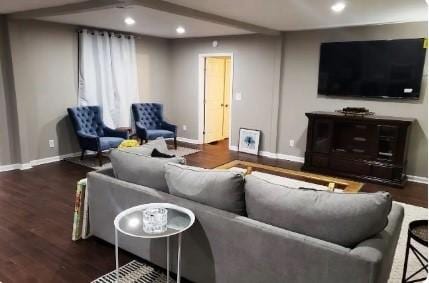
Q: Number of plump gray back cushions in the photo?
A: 3